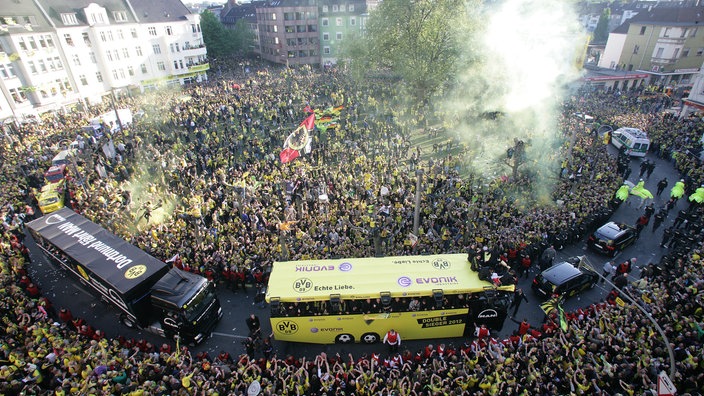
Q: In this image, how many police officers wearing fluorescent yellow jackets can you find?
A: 4